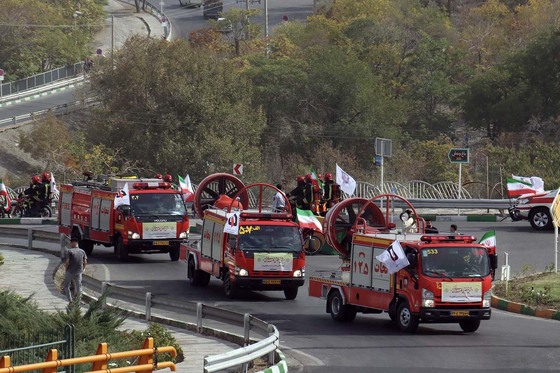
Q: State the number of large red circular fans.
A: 2